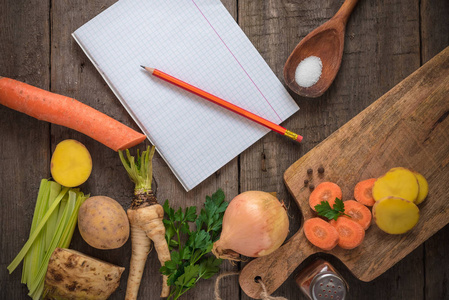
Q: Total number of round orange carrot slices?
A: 5